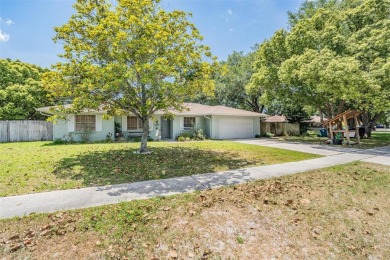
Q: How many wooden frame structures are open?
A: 1